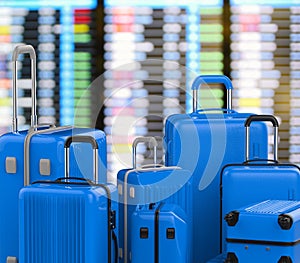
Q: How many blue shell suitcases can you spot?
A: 7